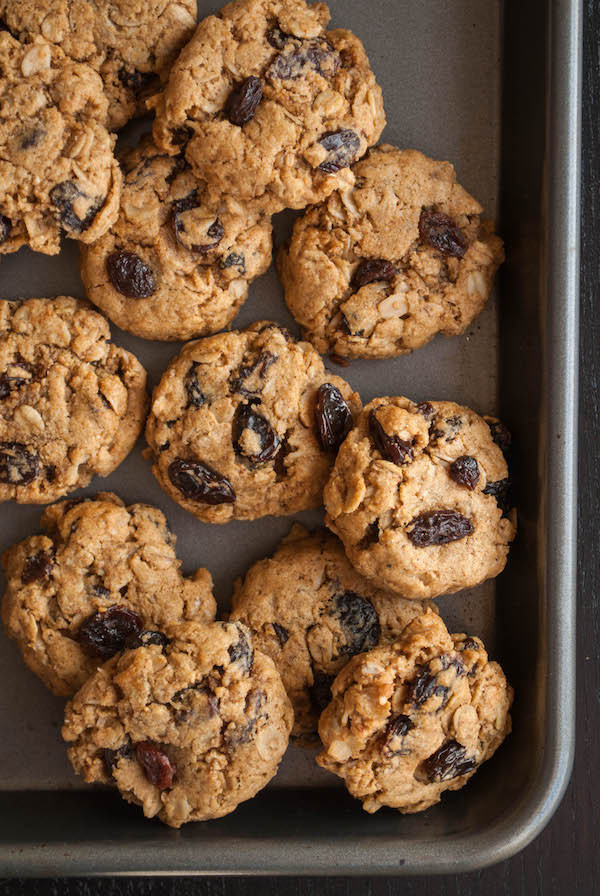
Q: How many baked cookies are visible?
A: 12